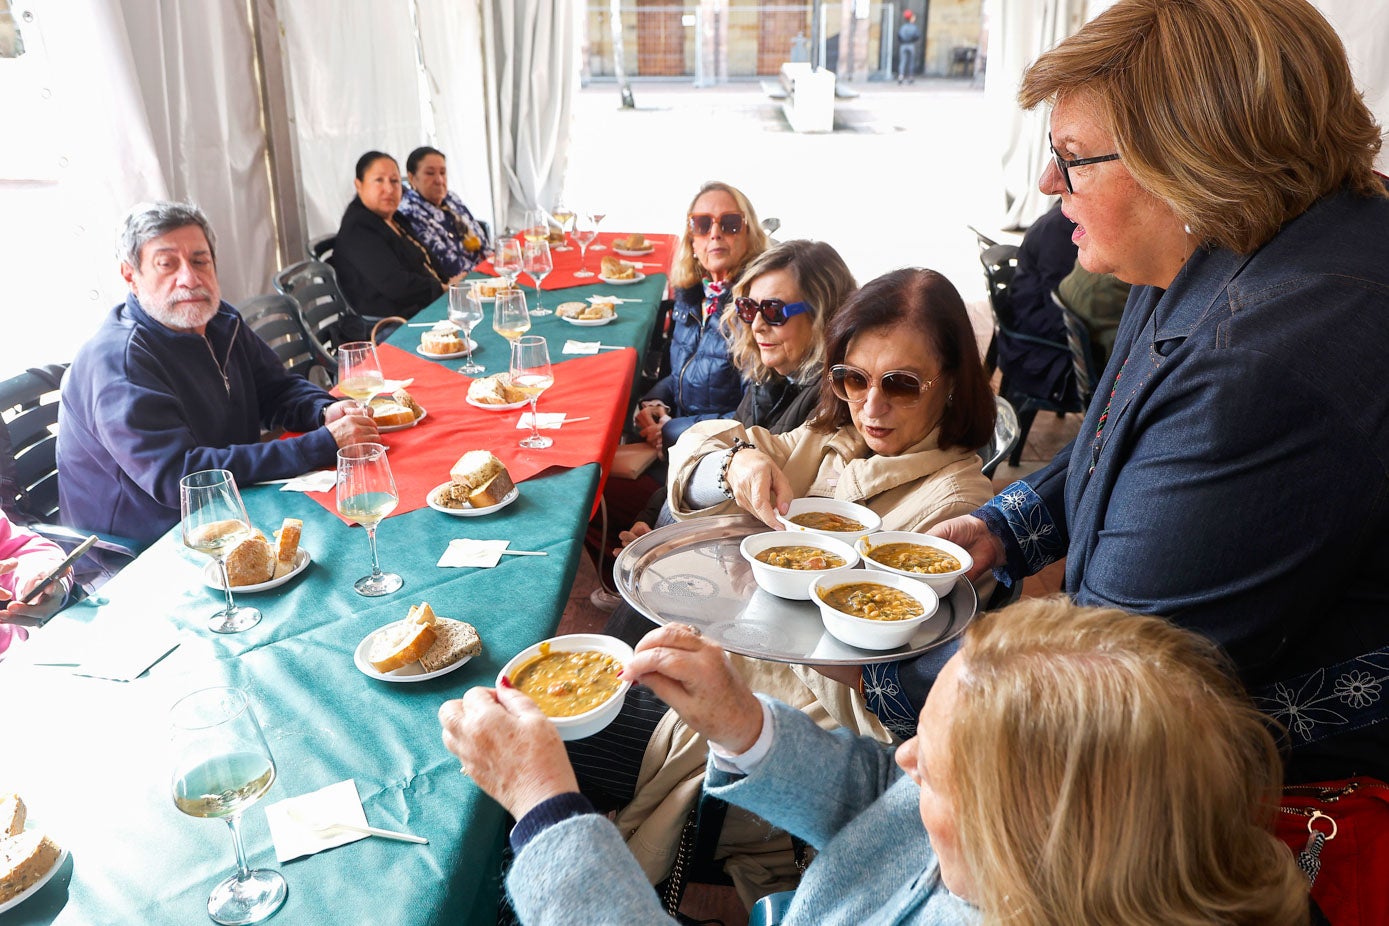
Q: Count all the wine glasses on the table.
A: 13